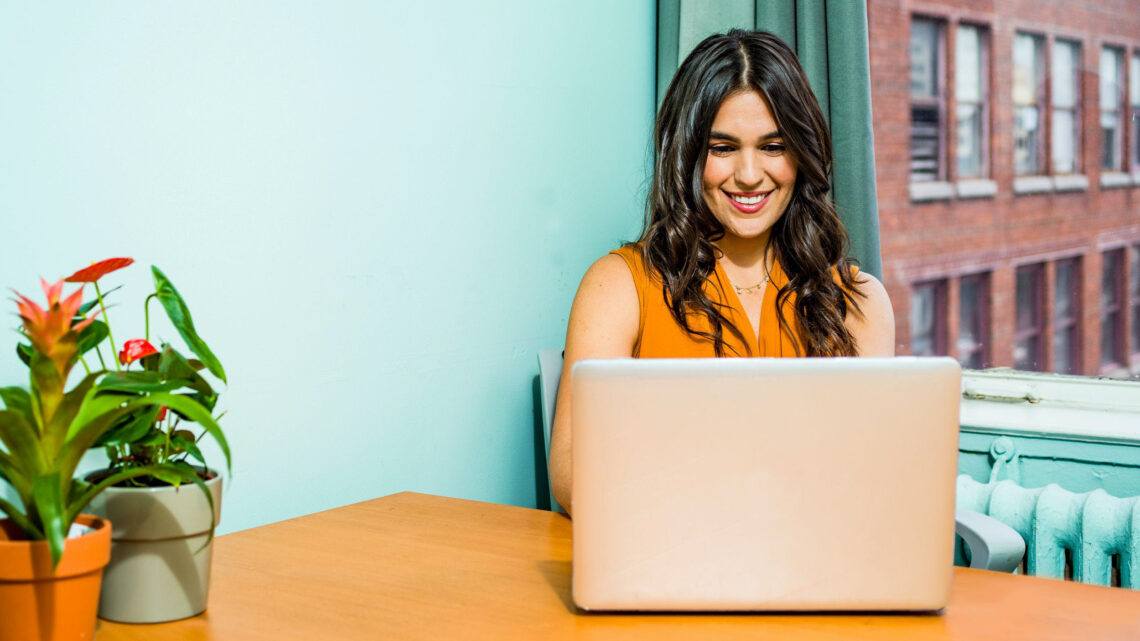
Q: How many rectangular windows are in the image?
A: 12